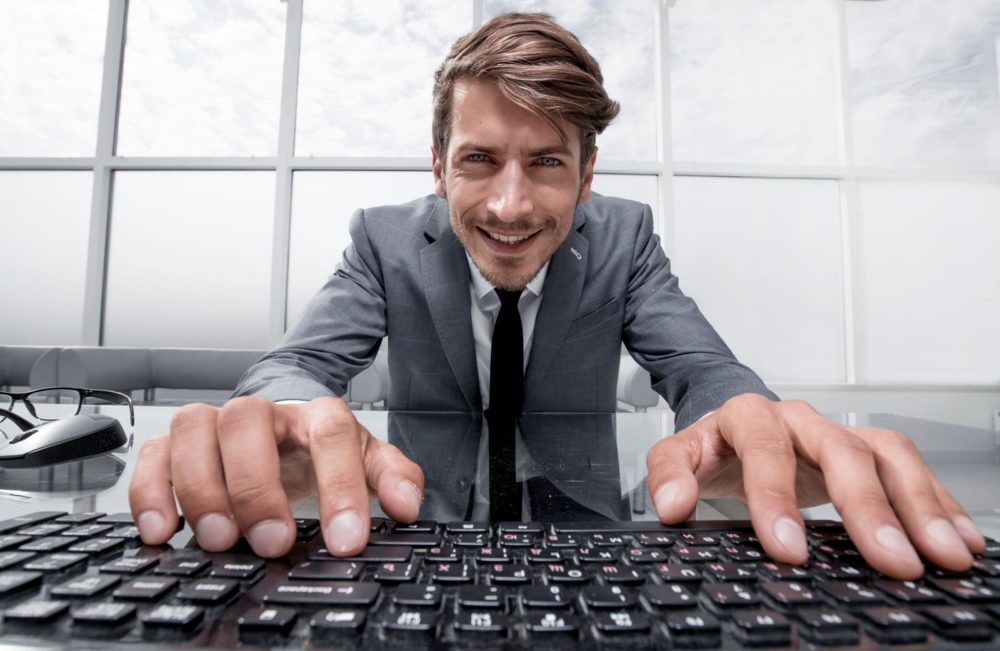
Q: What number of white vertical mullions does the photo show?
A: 5